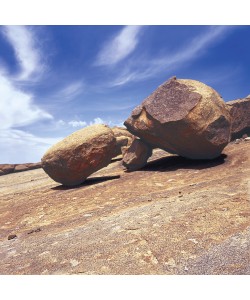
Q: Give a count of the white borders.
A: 2